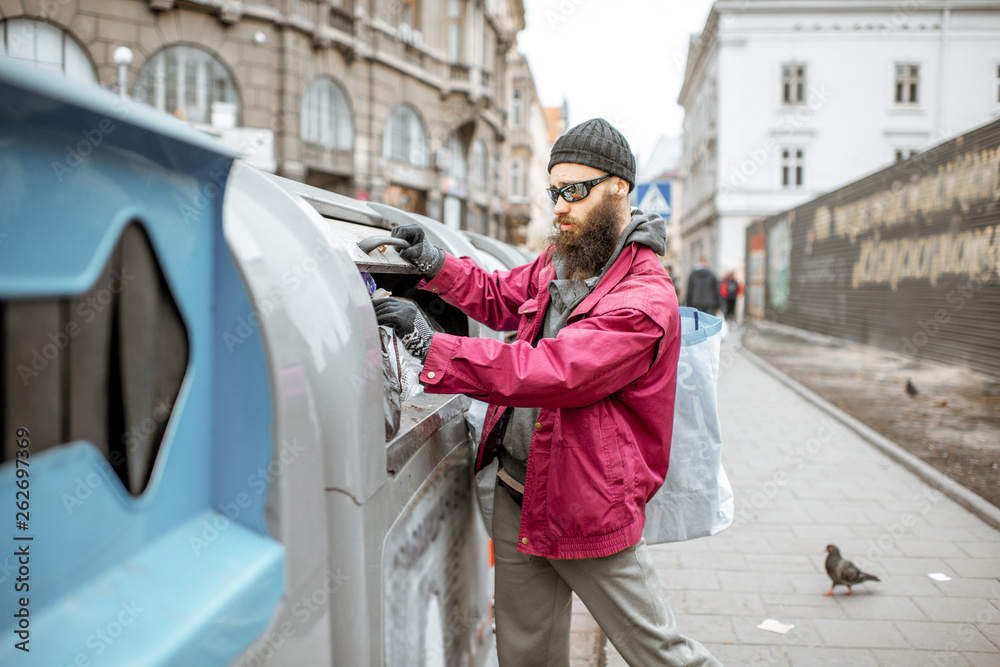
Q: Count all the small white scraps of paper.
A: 2